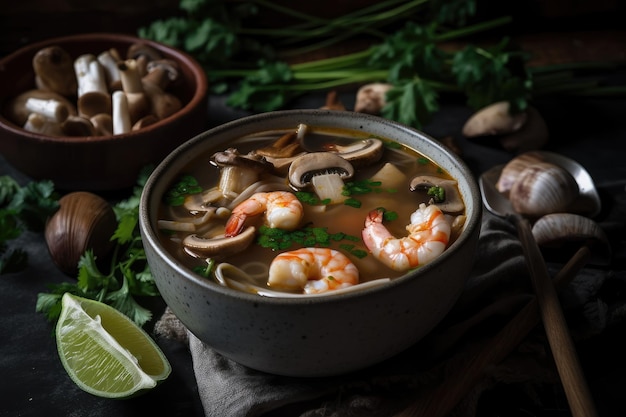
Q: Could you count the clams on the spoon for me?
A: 2